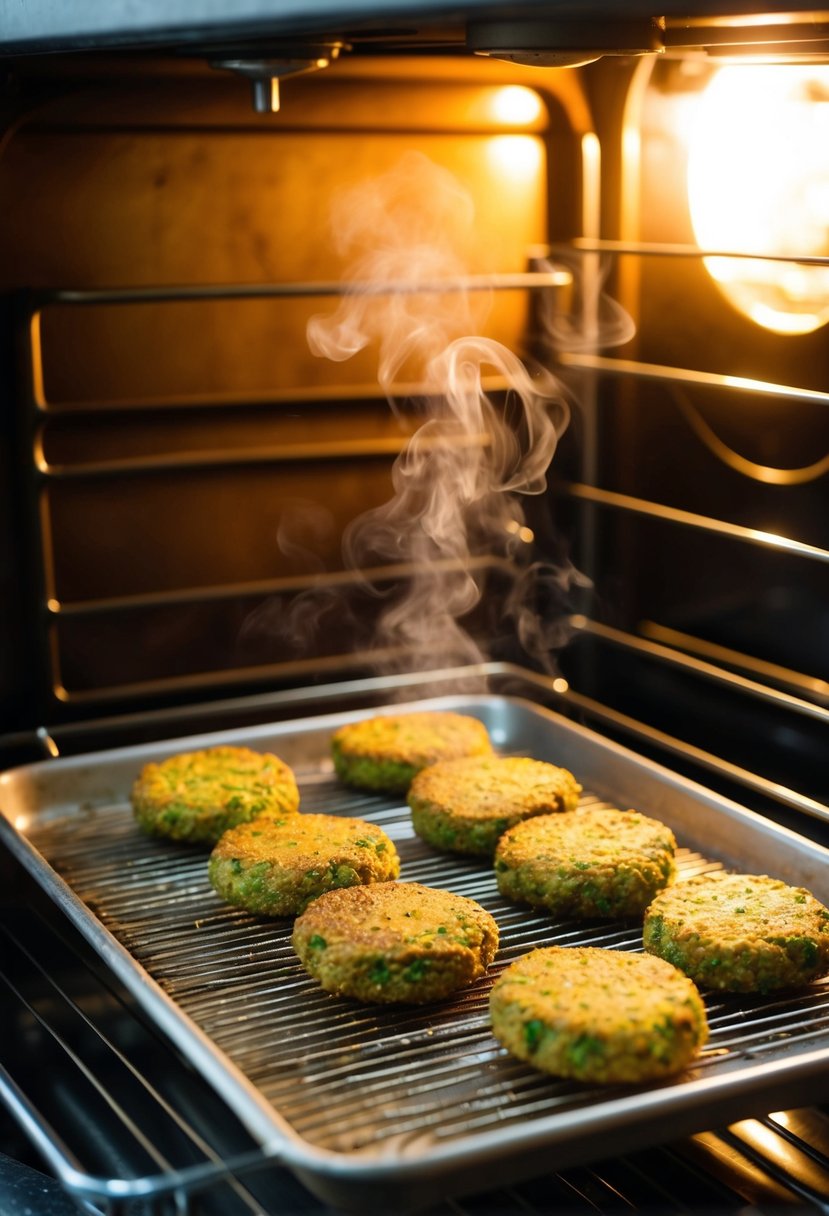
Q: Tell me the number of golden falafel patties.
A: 8